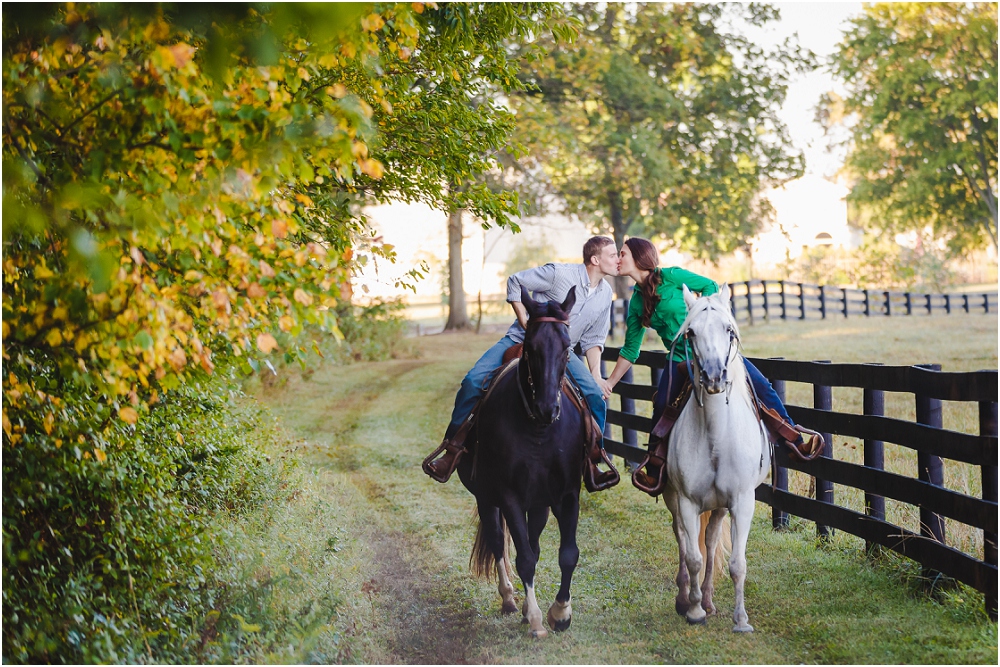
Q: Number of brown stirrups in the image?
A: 4